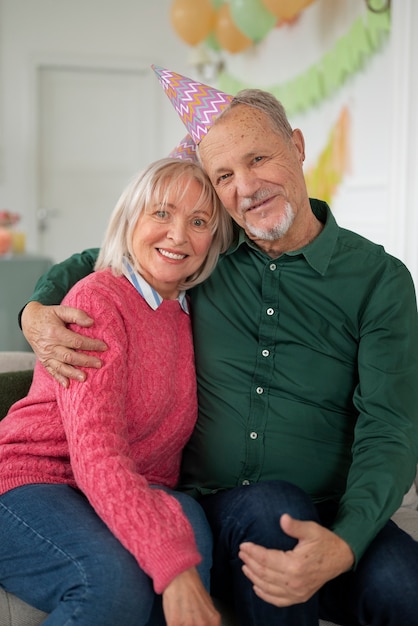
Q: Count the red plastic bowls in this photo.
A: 0